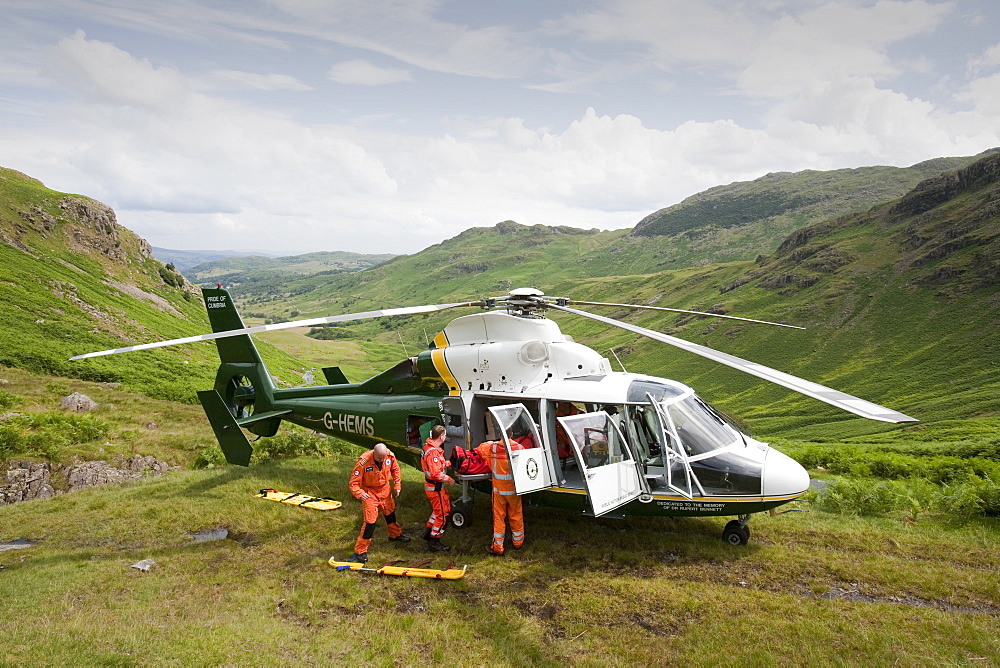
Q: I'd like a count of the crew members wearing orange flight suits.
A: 3